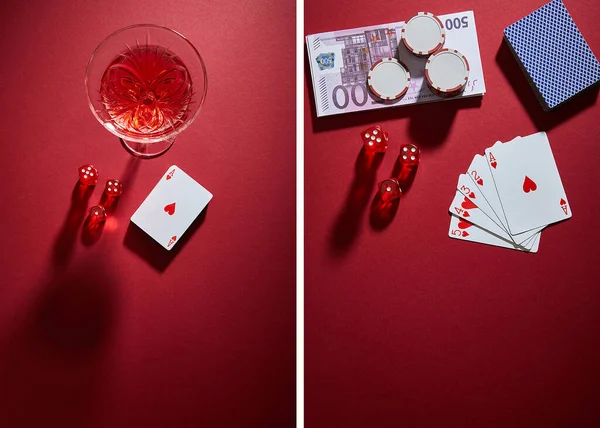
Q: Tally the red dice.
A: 6